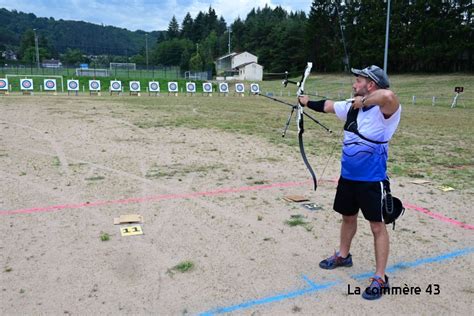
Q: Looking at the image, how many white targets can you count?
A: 14